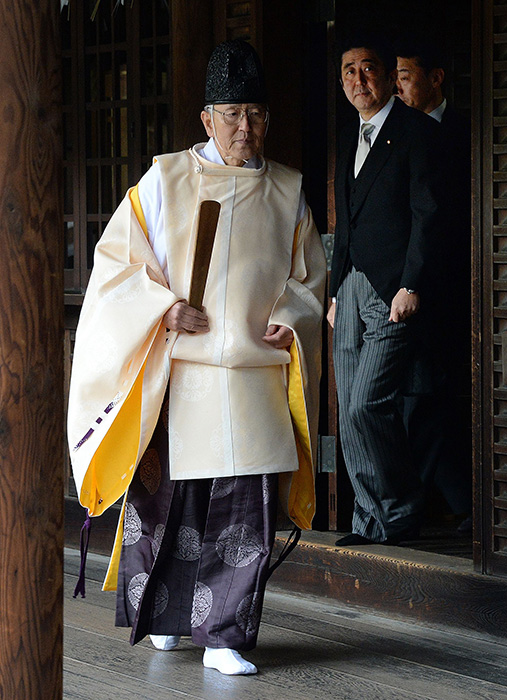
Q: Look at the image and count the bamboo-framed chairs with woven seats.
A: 0